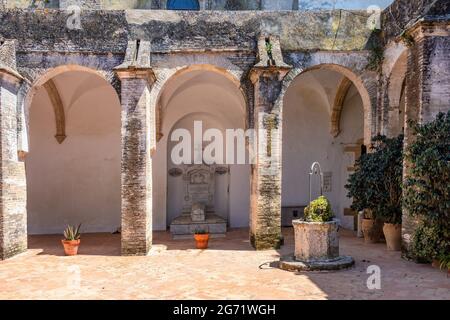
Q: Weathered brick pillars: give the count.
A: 4